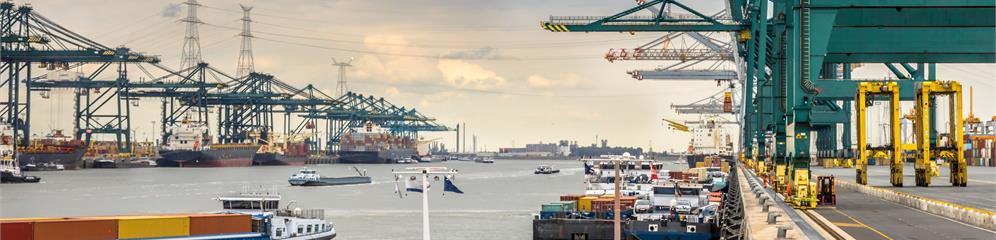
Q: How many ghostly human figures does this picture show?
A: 0